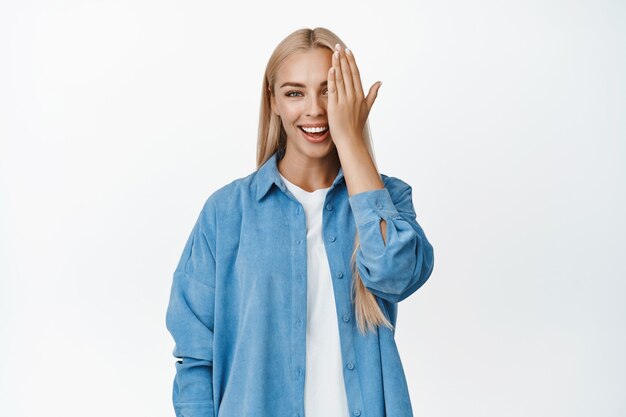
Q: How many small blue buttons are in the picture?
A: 7